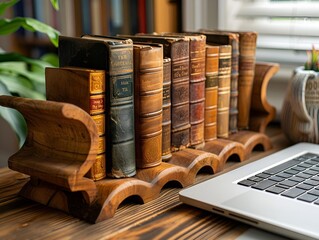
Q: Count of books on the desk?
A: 10